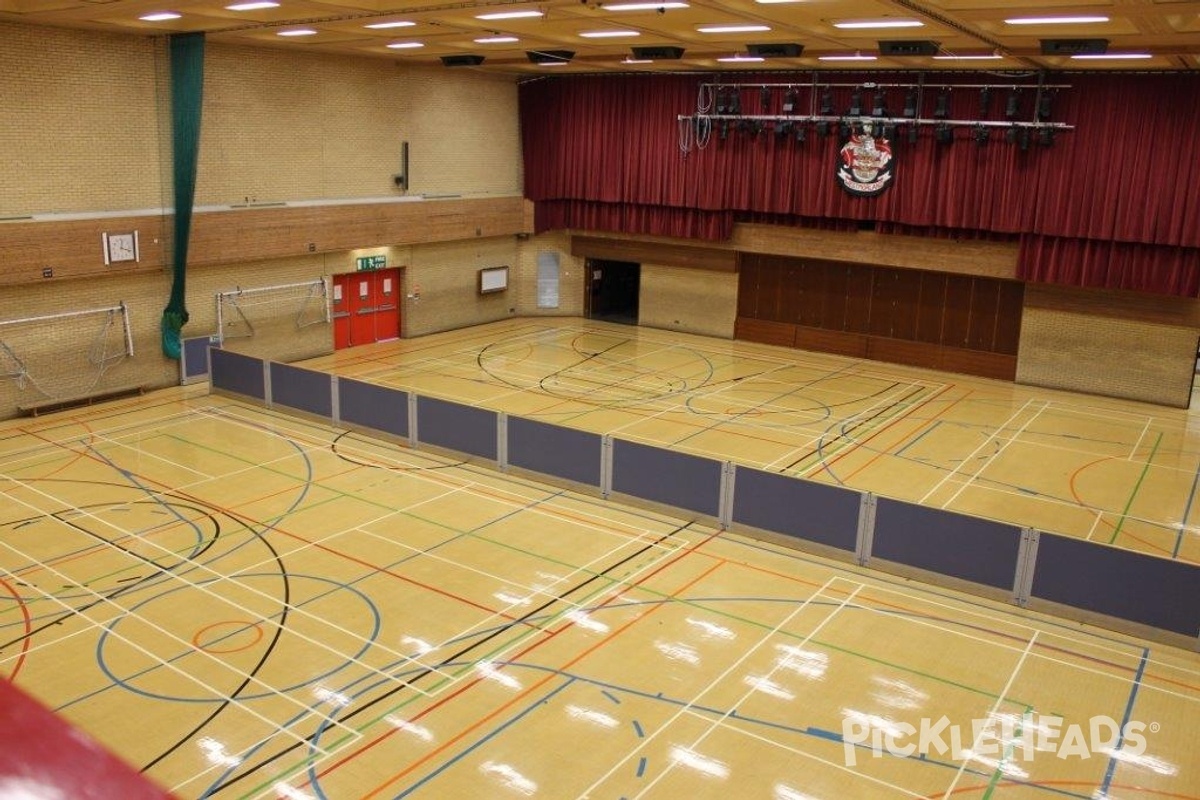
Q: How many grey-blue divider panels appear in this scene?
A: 10